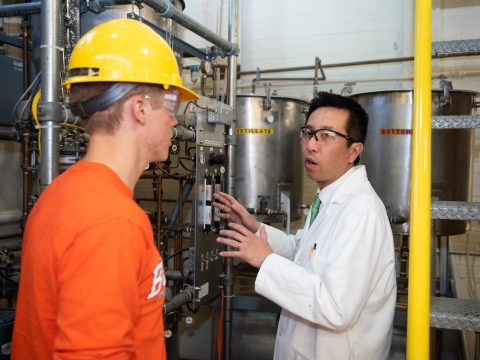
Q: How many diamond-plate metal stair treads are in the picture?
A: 4